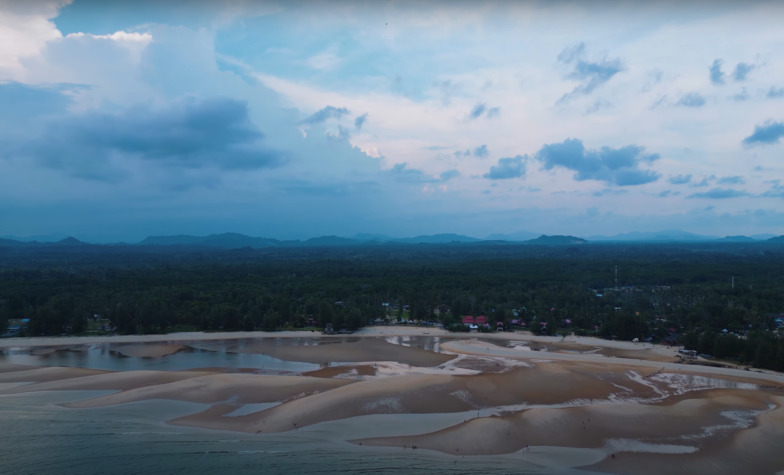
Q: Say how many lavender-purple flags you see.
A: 0